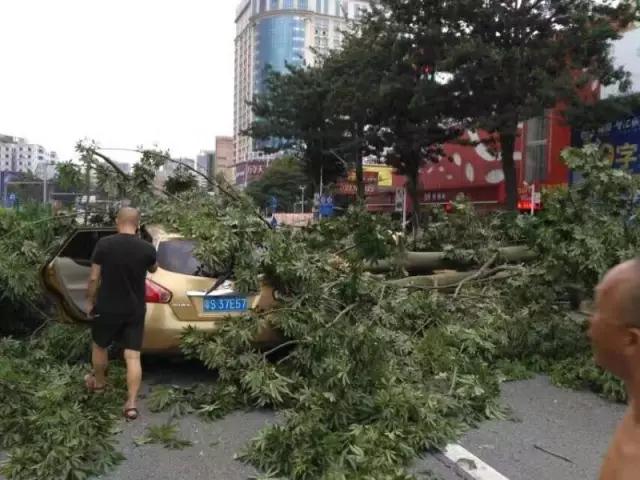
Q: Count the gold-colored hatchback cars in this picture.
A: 1